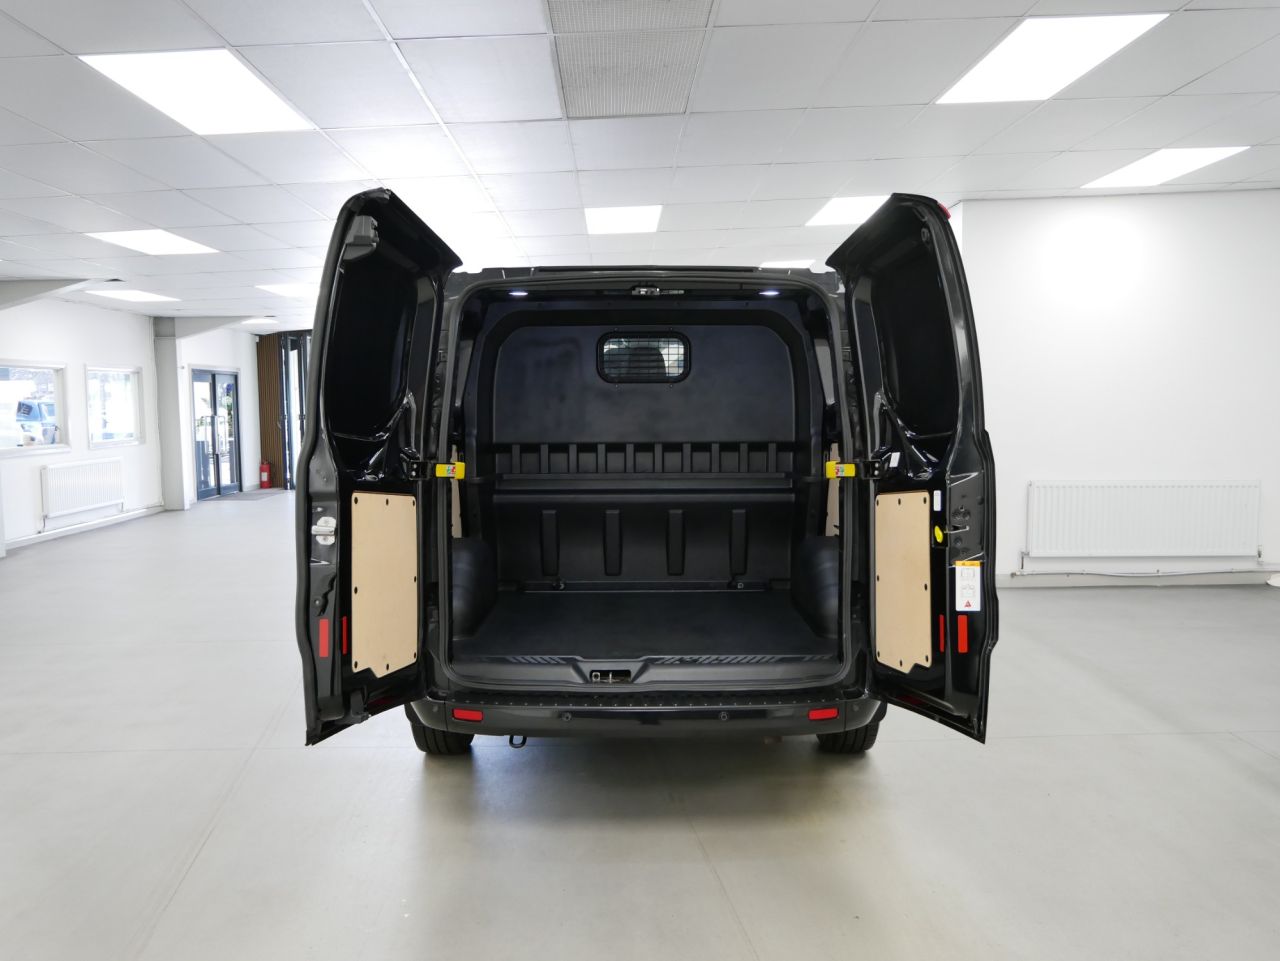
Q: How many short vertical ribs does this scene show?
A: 10